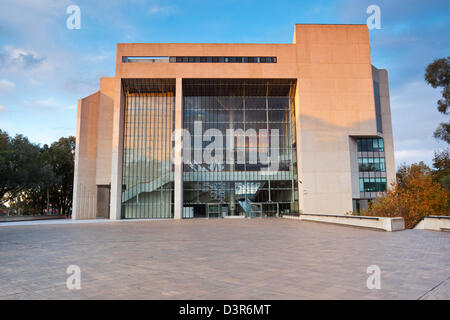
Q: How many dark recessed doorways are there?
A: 1